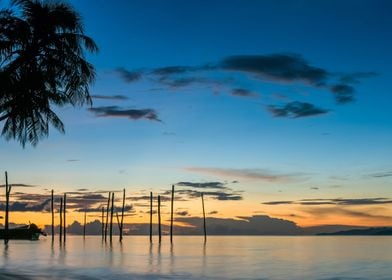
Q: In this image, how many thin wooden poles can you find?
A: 14